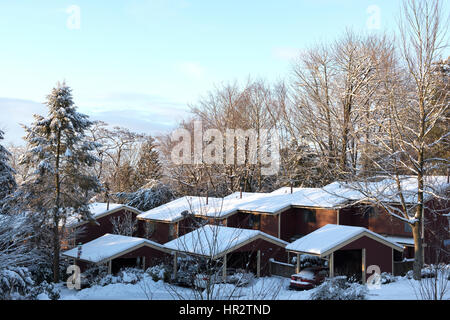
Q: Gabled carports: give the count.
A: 3